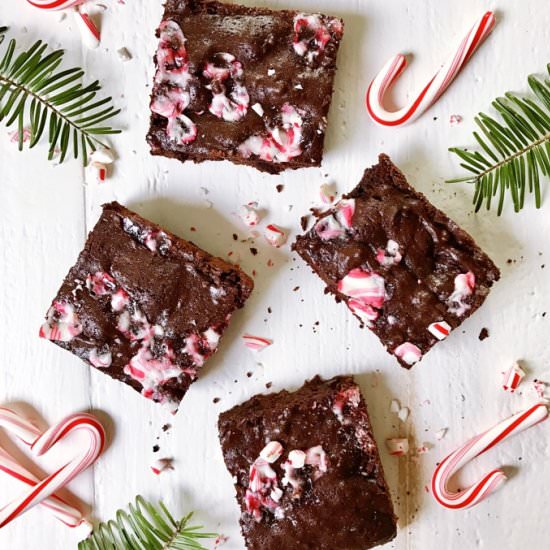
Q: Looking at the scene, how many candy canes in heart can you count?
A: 2